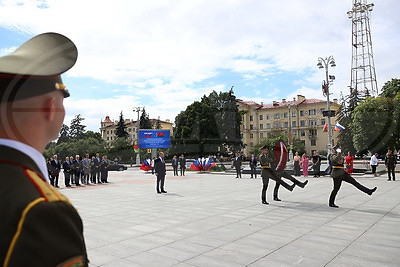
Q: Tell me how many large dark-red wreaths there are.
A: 1